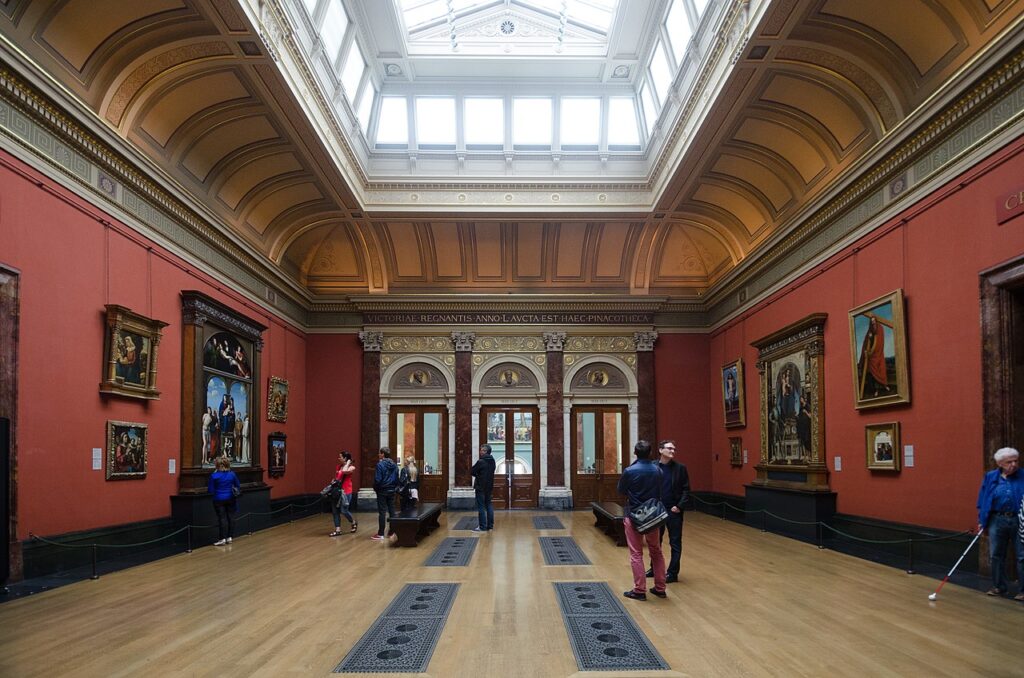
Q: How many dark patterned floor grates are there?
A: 6